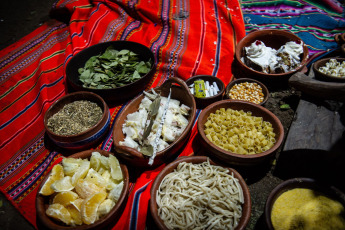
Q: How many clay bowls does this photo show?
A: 11